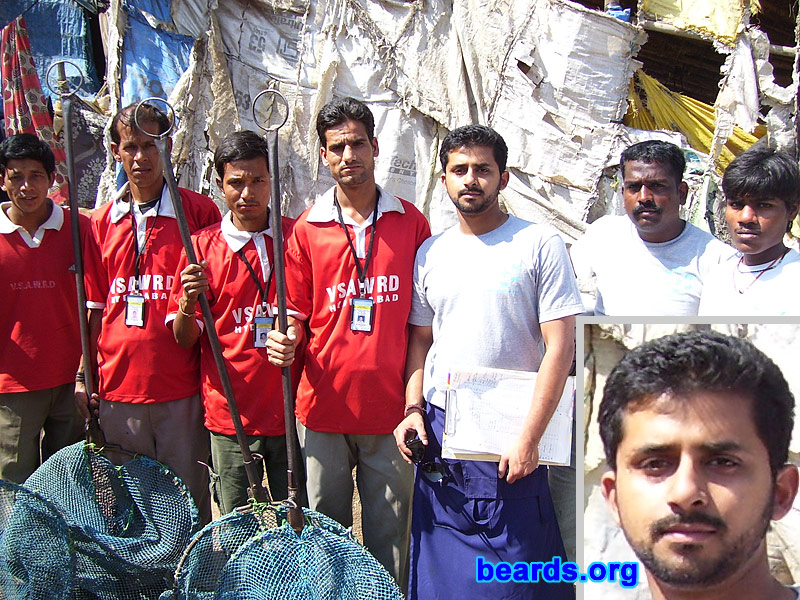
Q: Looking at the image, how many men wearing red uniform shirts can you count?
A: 4